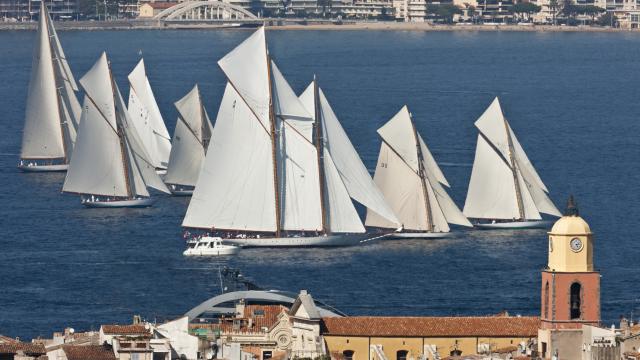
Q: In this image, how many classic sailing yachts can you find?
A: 7